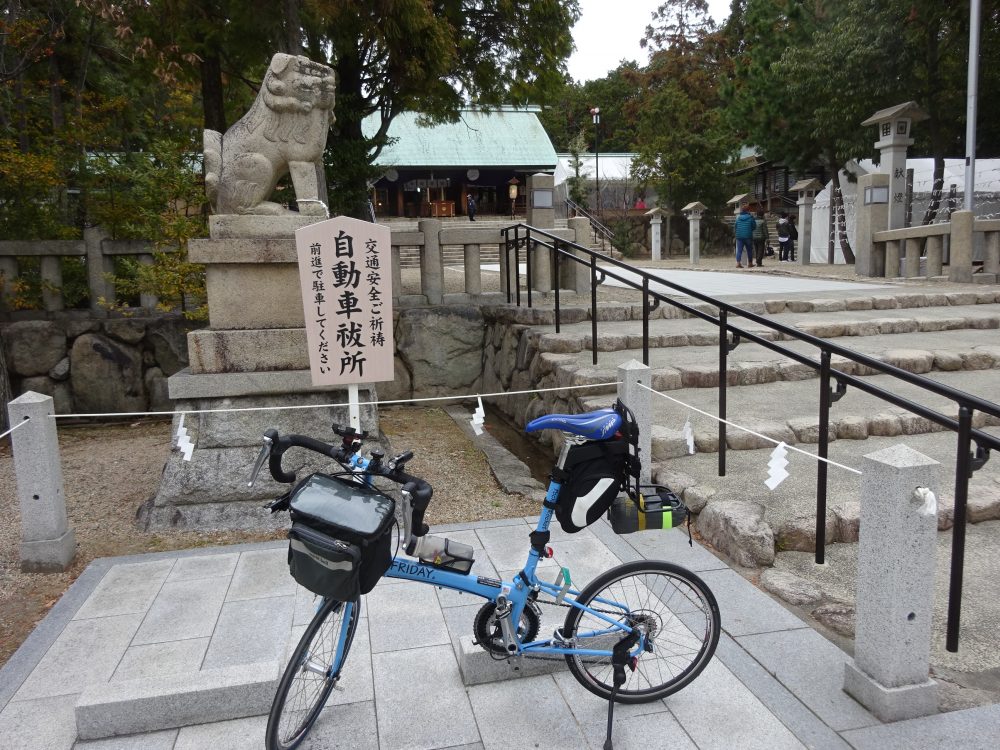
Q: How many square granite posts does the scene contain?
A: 3